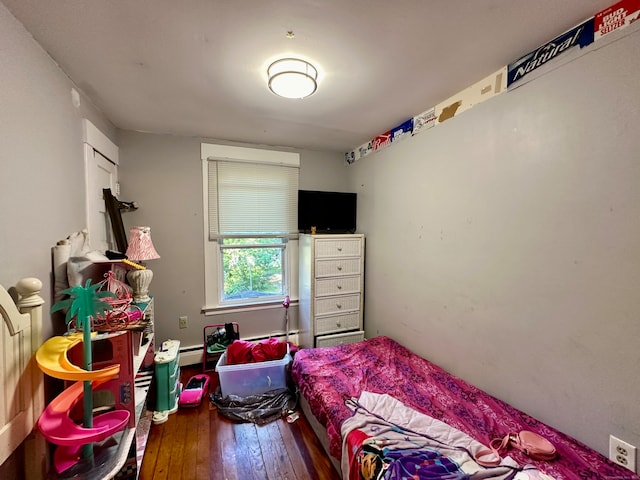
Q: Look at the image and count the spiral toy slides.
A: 1